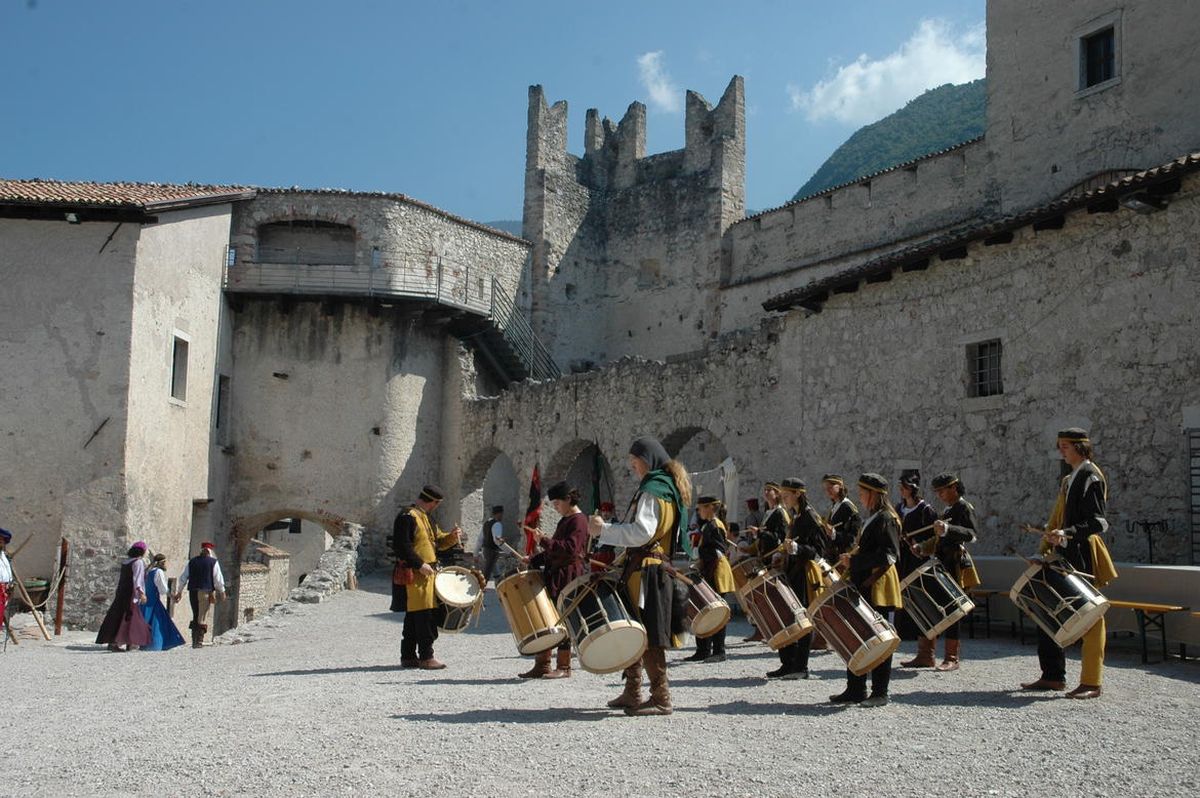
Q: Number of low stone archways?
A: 4